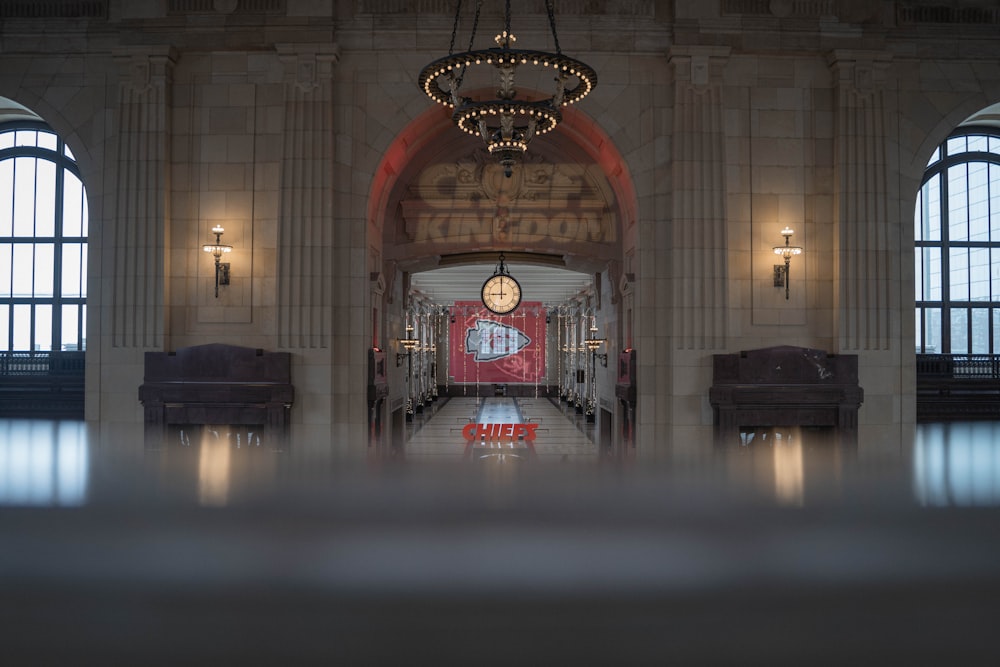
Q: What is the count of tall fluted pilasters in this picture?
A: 4